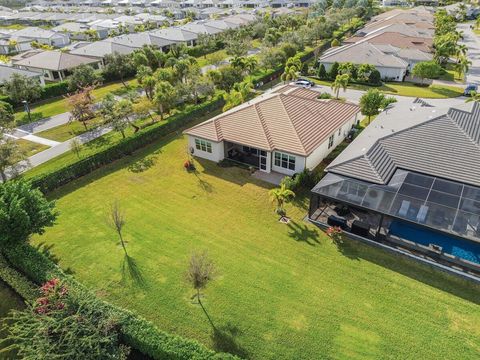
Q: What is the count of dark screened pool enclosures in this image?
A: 1